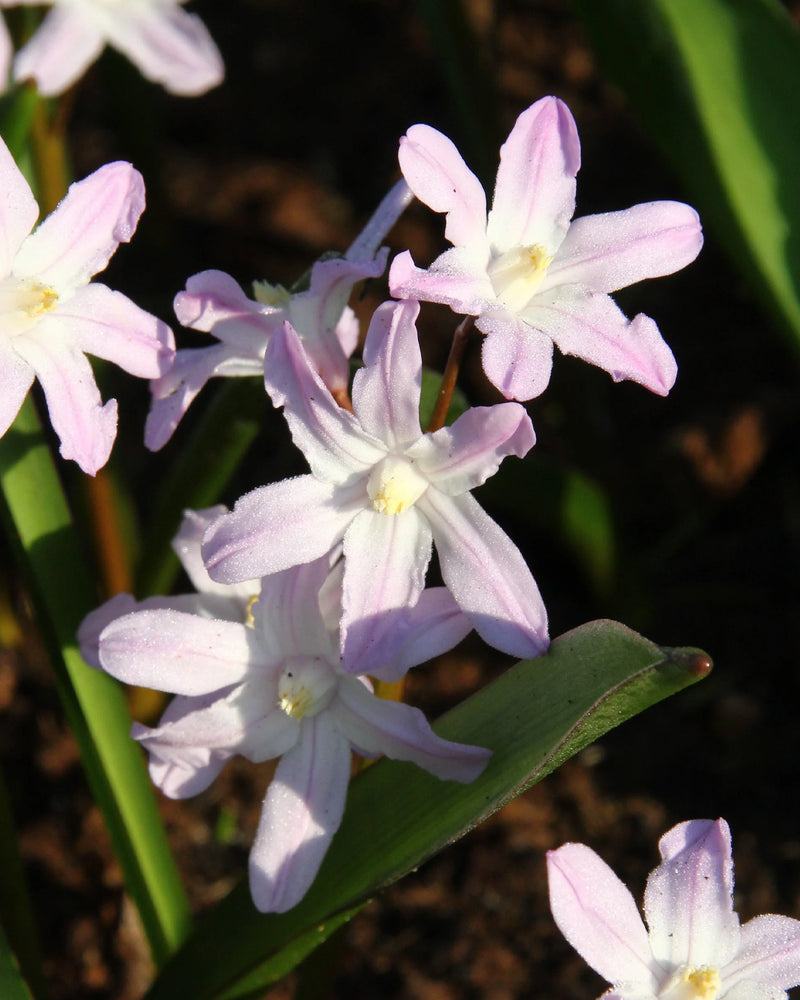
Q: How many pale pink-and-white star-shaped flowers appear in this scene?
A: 8